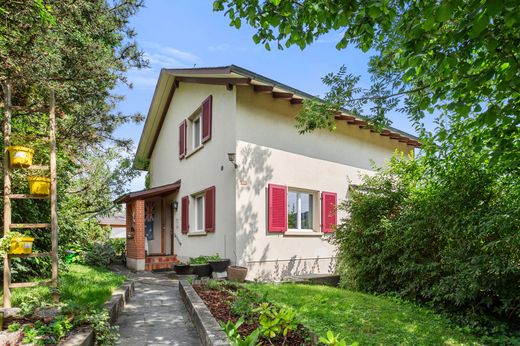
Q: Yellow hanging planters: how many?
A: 3